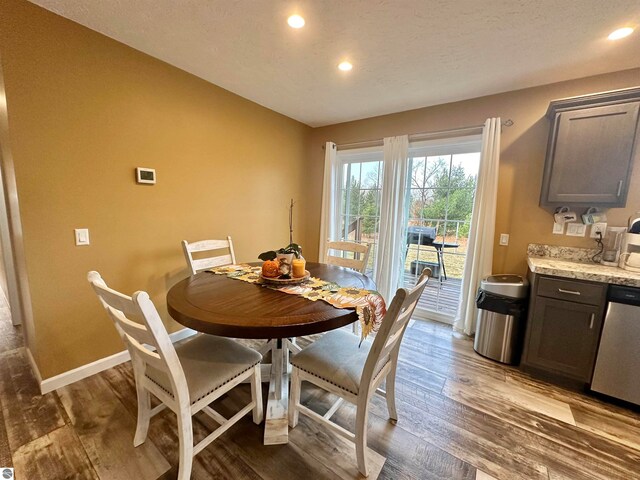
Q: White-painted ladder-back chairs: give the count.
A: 4